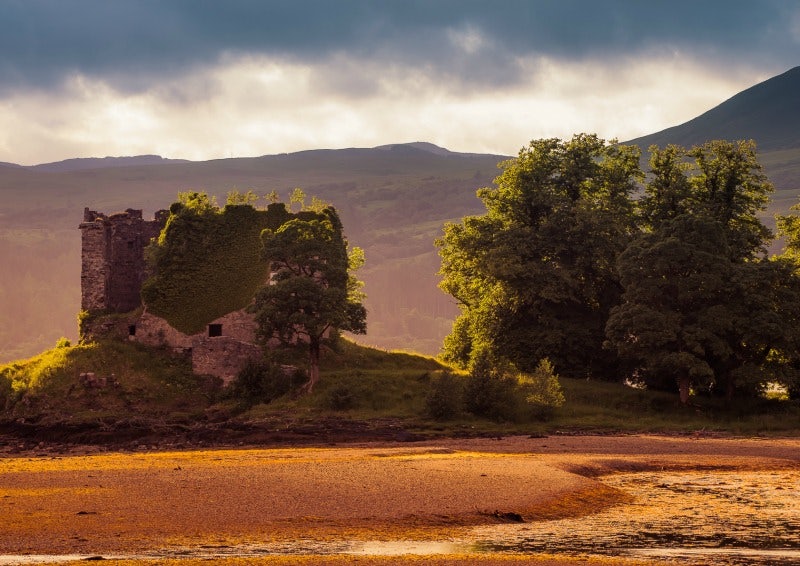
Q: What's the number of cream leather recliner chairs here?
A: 0